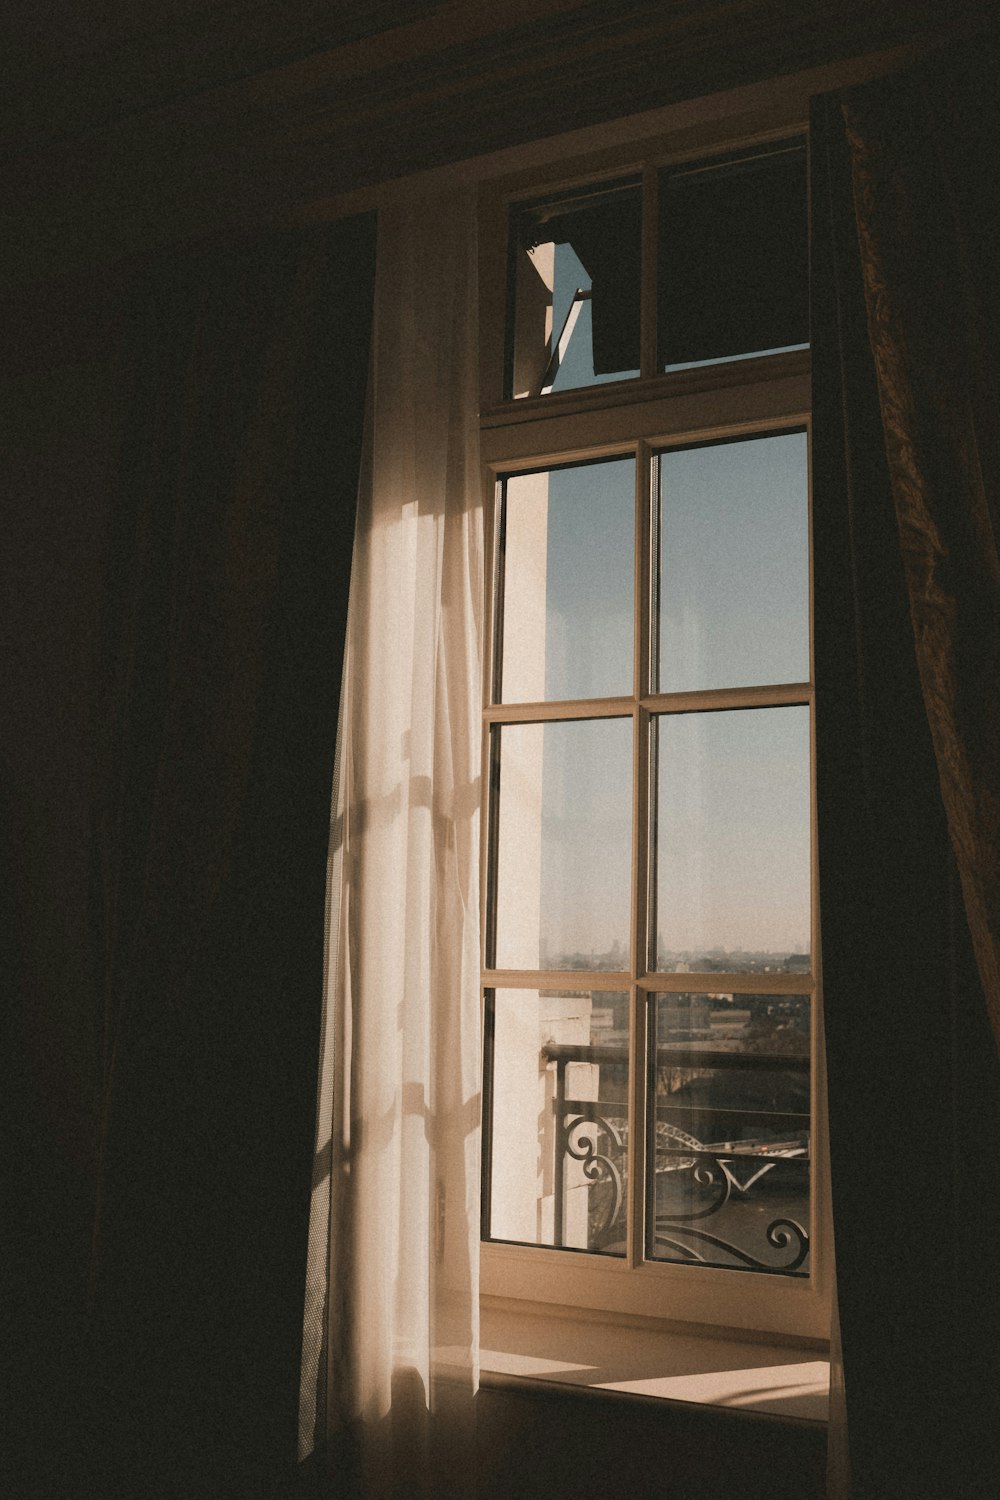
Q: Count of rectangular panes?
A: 8